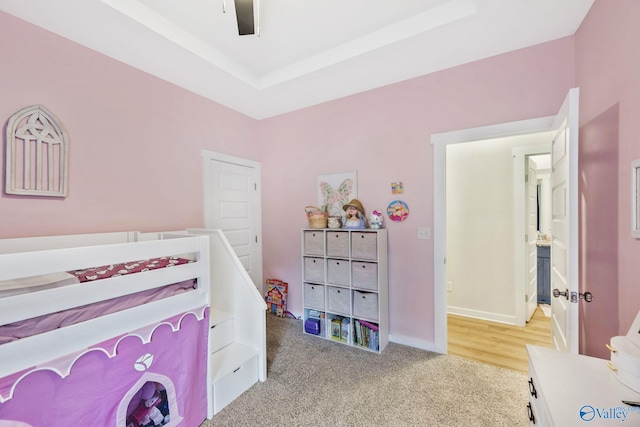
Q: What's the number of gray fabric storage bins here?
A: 9